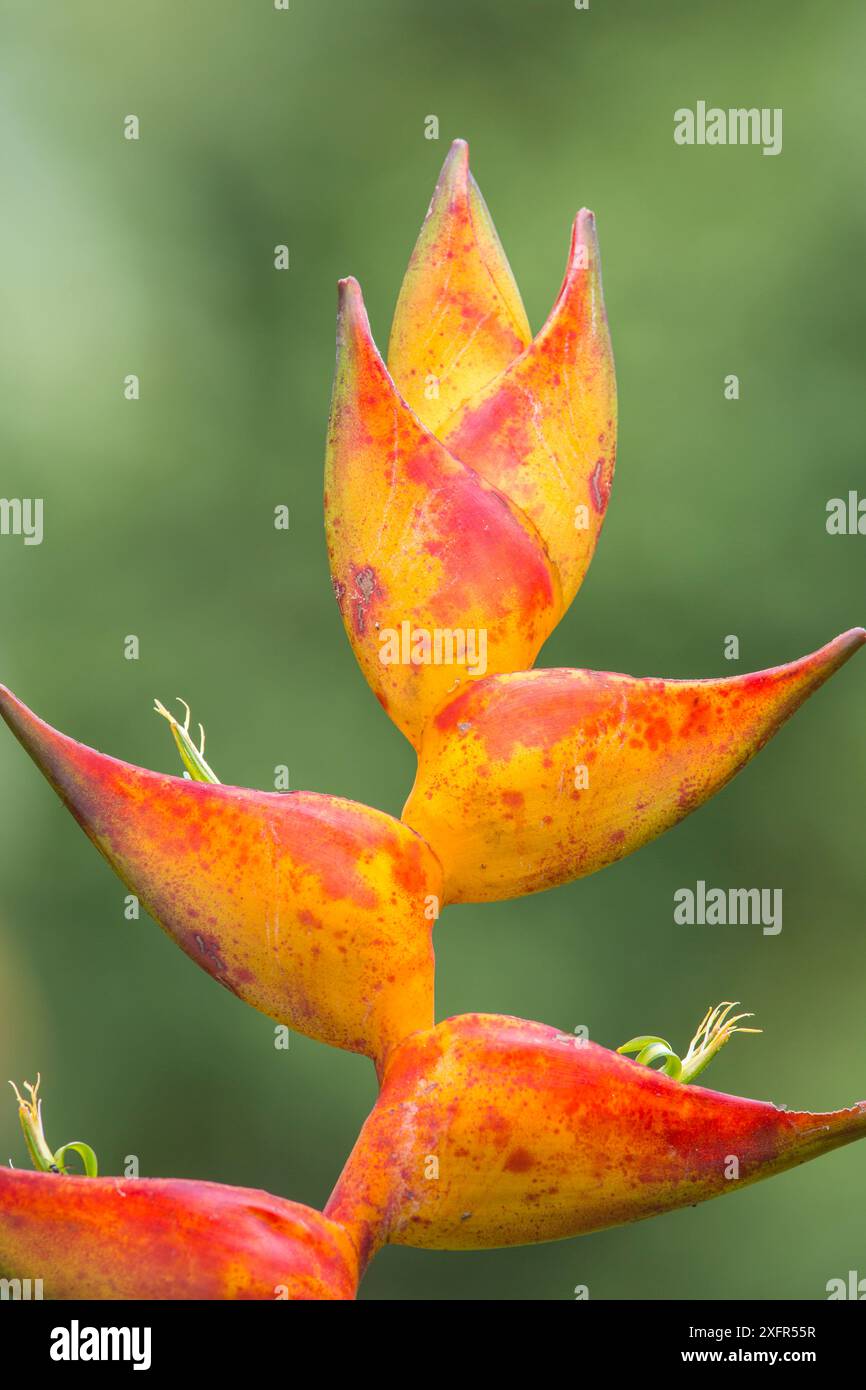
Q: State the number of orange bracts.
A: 7